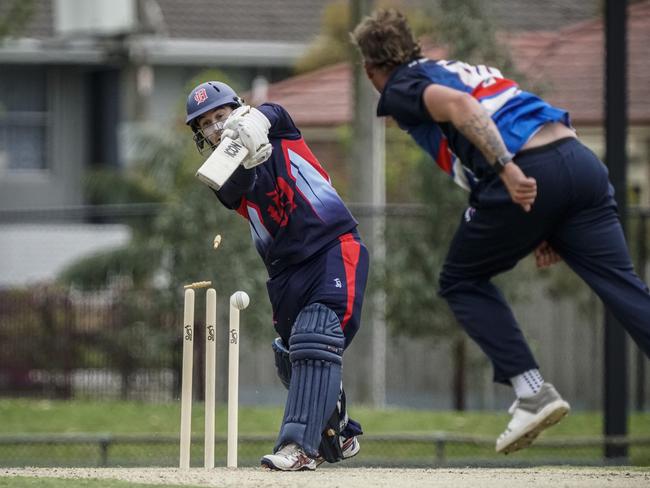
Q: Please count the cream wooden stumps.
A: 3